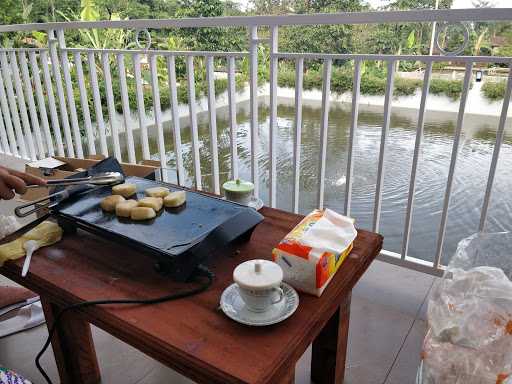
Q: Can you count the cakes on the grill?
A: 7